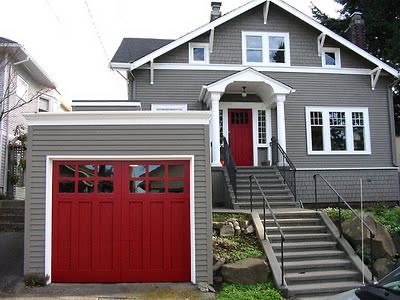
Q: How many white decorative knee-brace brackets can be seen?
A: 5